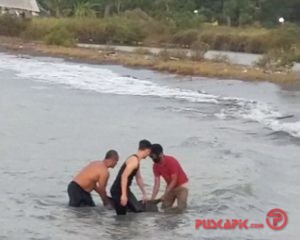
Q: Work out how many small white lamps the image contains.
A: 2